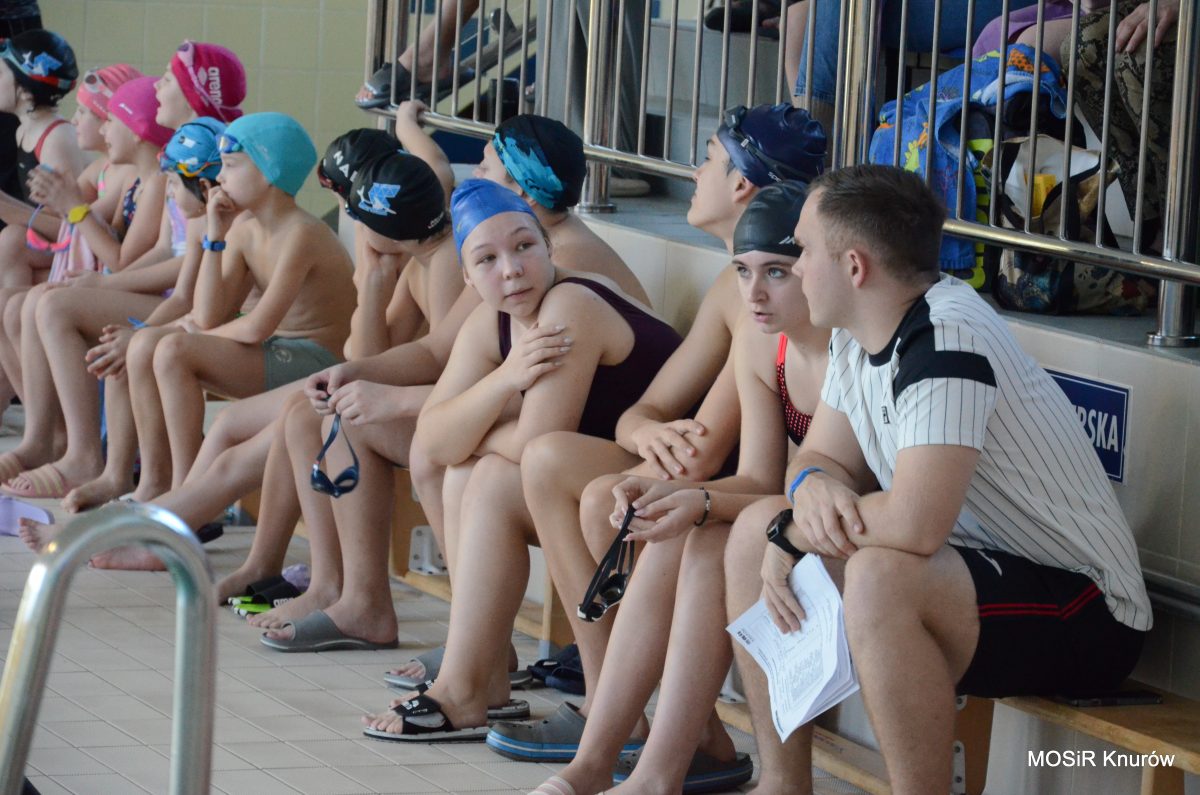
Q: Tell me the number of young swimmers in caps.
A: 12